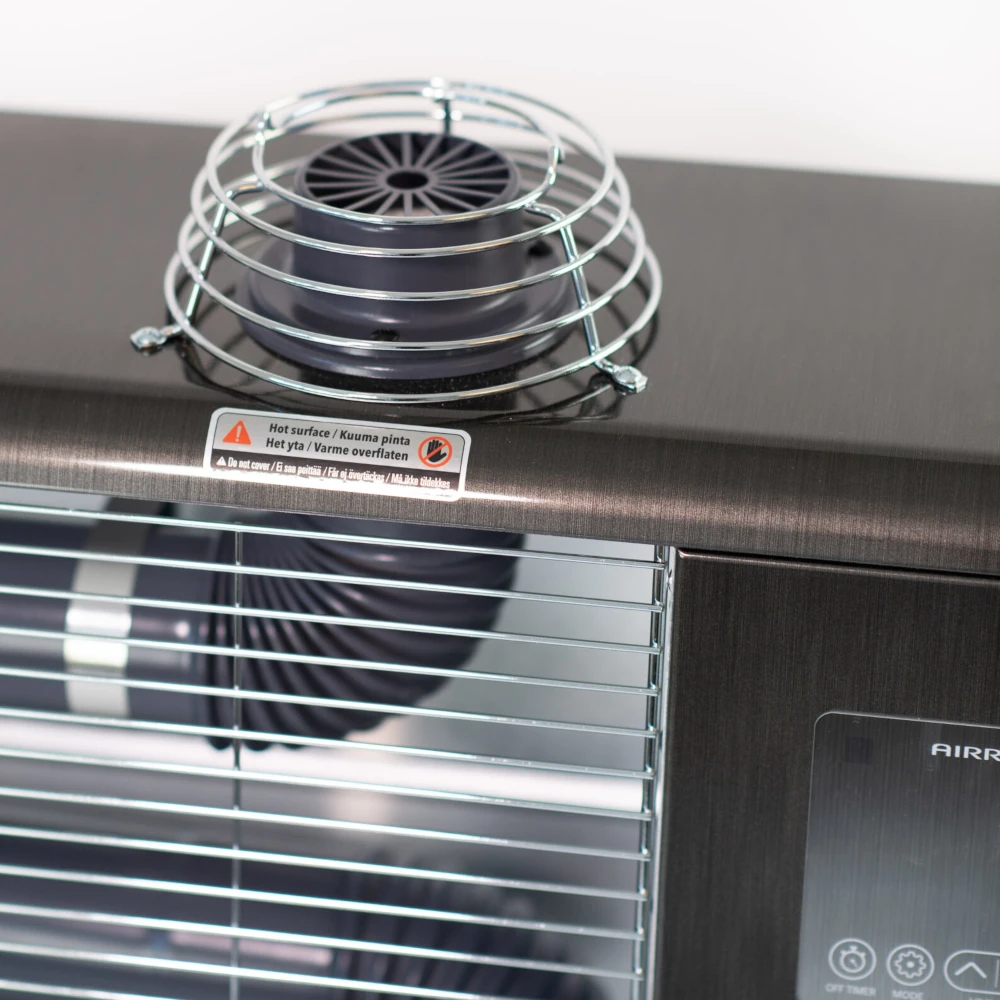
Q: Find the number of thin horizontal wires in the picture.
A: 13